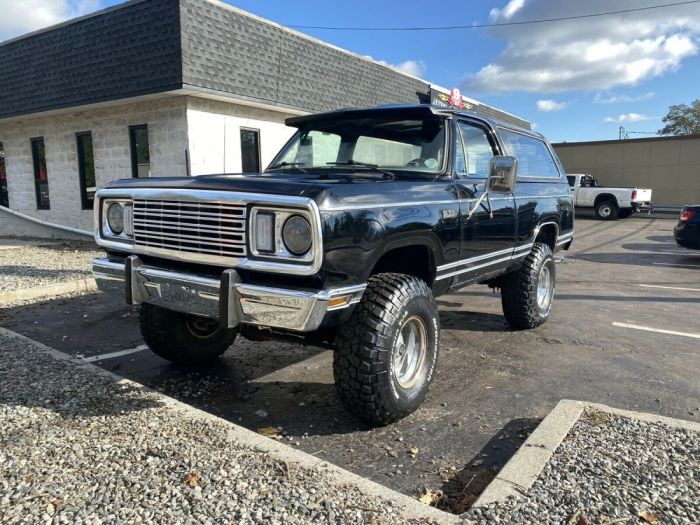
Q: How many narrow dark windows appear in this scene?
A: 5